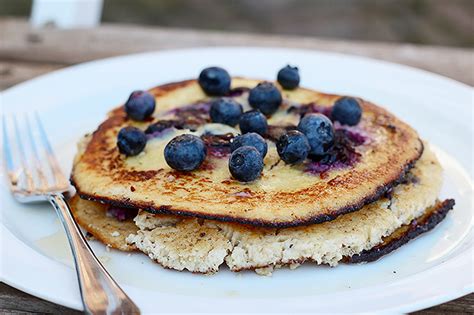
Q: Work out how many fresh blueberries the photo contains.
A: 13